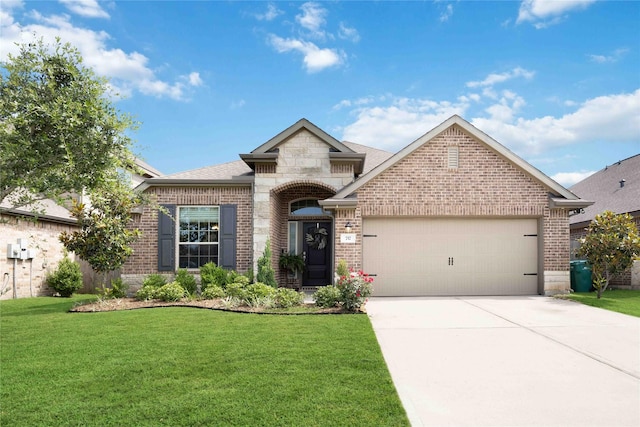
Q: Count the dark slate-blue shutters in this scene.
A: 2